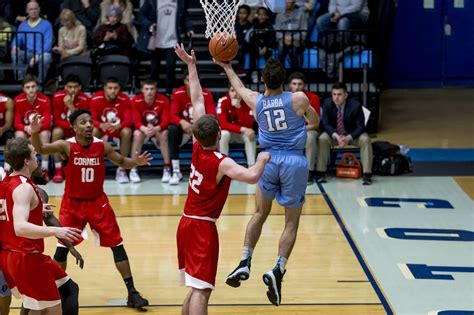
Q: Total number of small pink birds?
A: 0